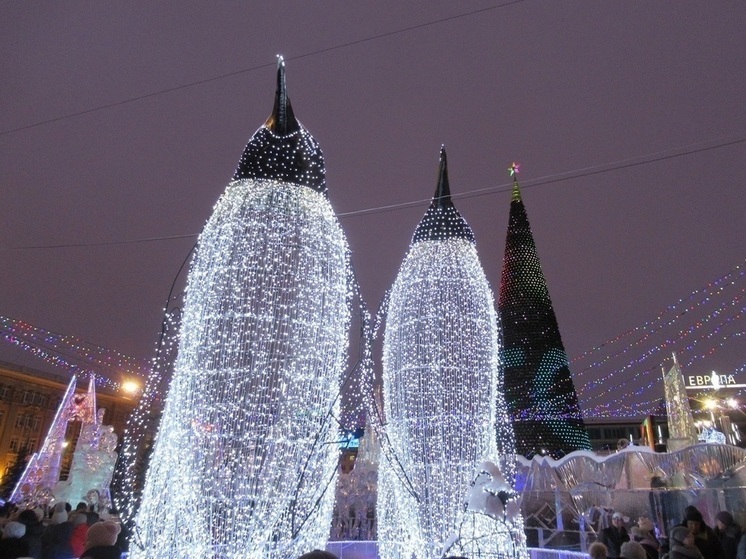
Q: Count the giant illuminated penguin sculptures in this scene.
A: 2